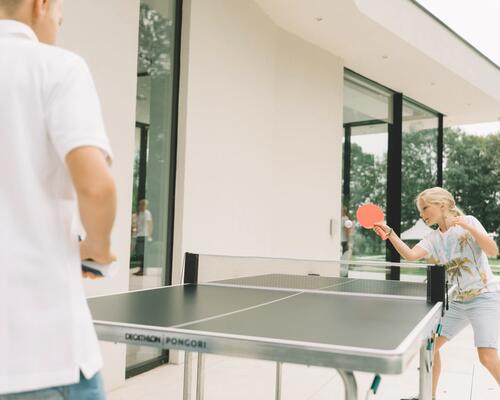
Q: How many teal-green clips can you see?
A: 3